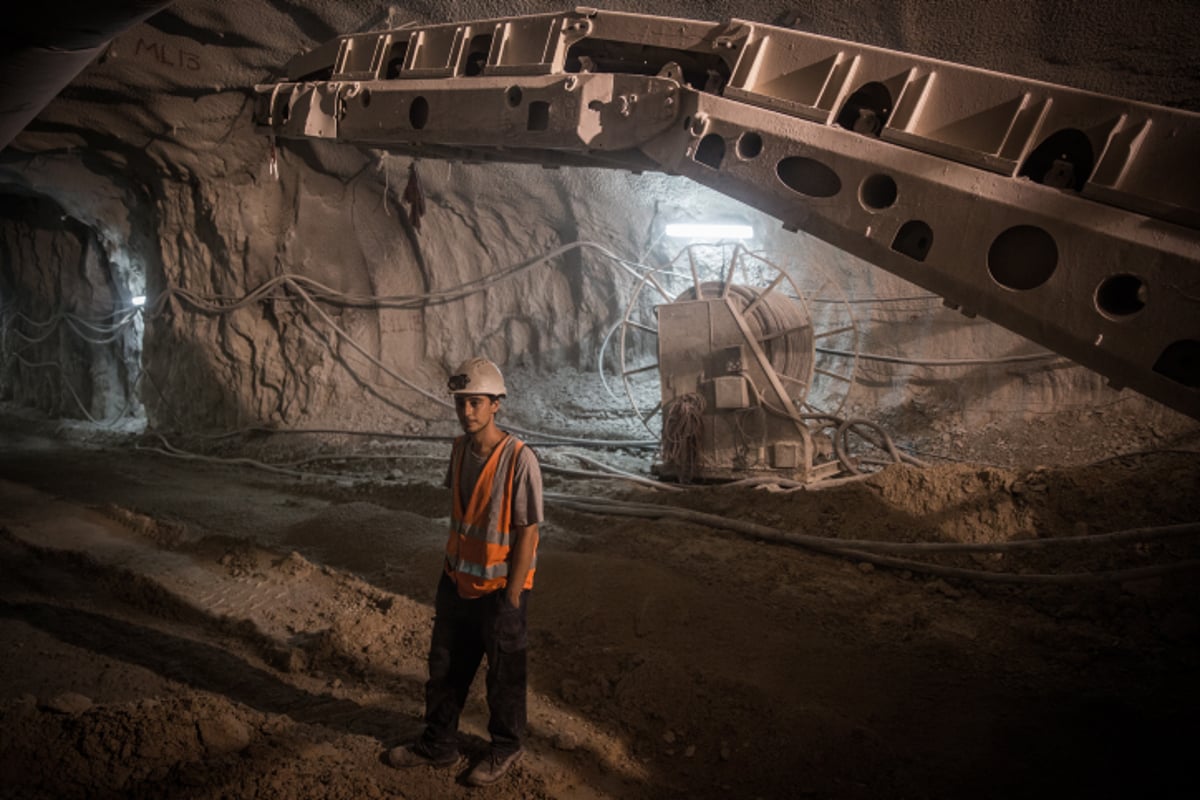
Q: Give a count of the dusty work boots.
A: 2